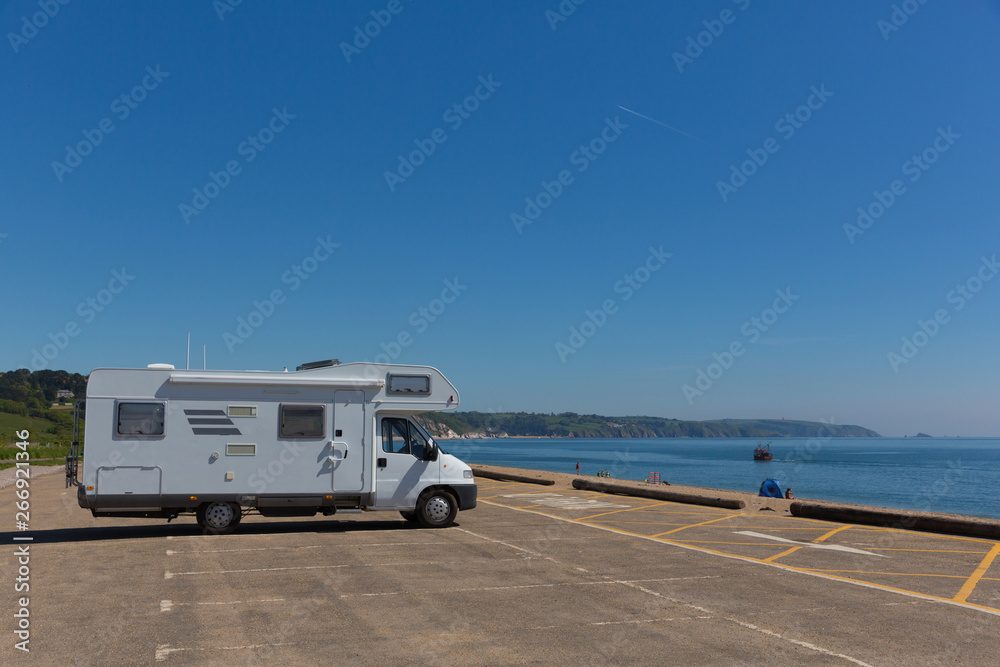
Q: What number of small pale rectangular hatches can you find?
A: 2